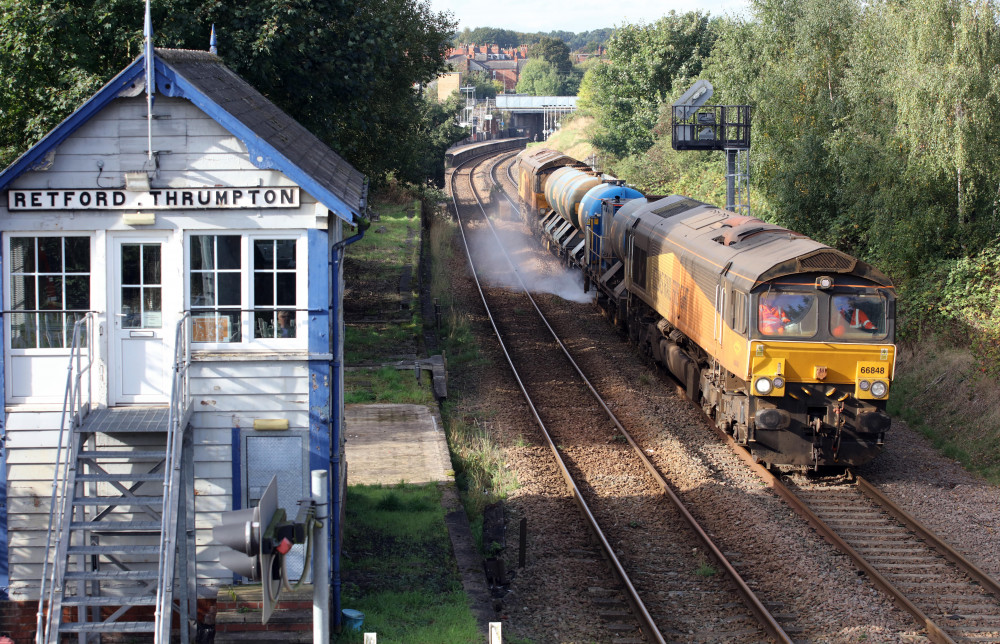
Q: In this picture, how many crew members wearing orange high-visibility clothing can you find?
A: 2